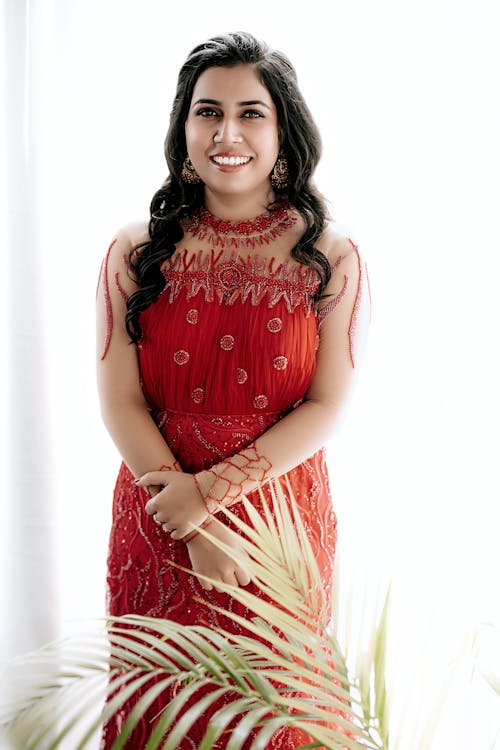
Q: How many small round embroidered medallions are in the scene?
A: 8